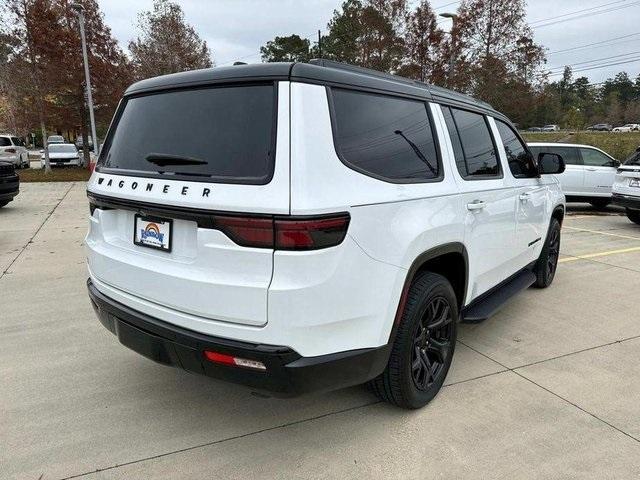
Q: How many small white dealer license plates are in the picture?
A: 1